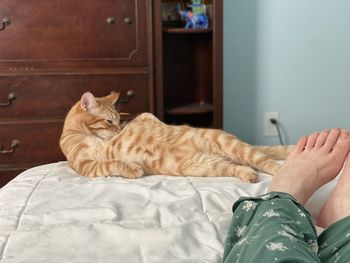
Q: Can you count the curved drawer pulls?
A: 4